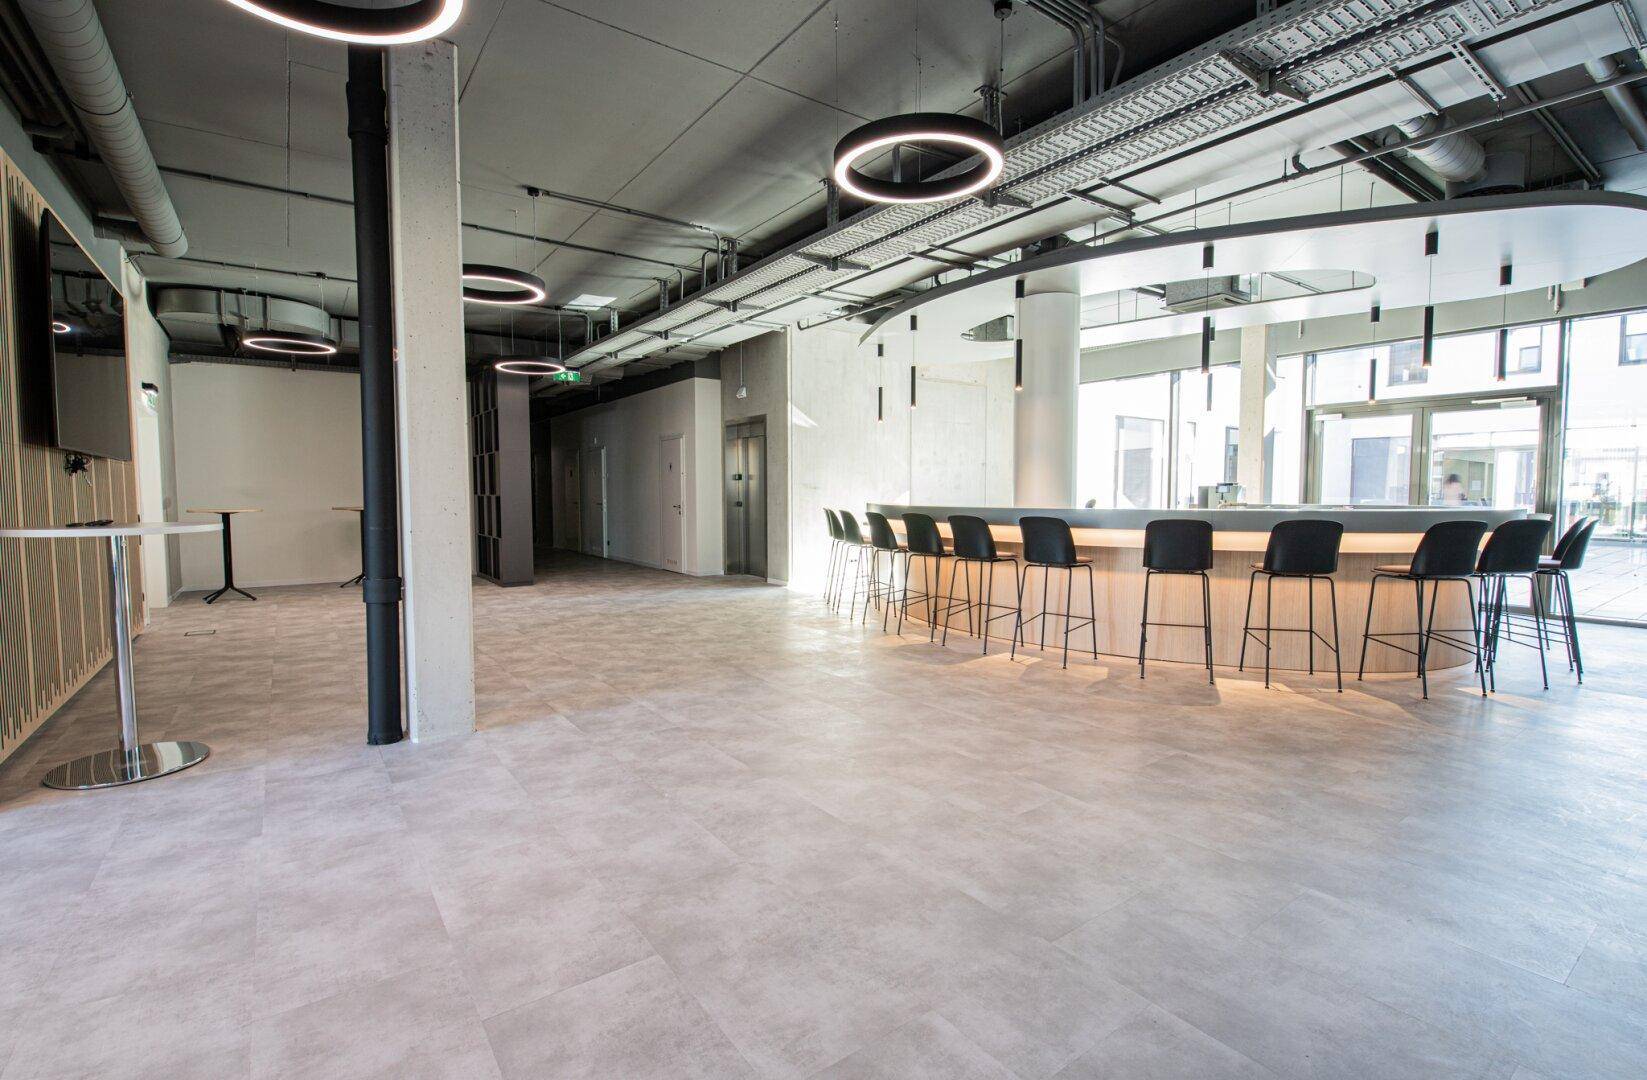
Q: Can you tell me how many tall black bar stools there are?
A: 13